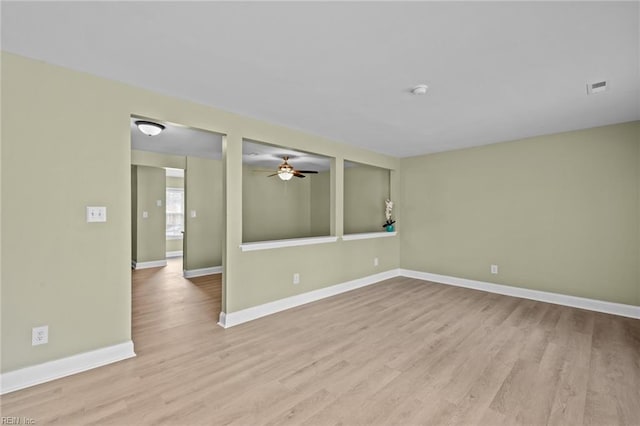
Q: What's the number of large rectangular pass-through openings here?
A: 2